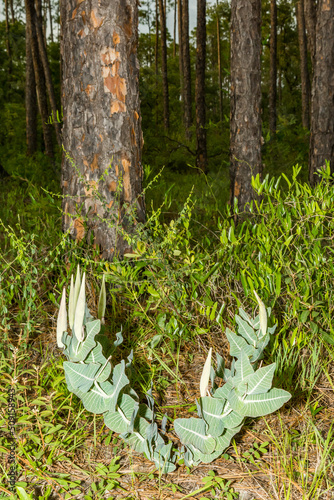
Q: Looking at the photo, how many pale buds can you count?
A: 7